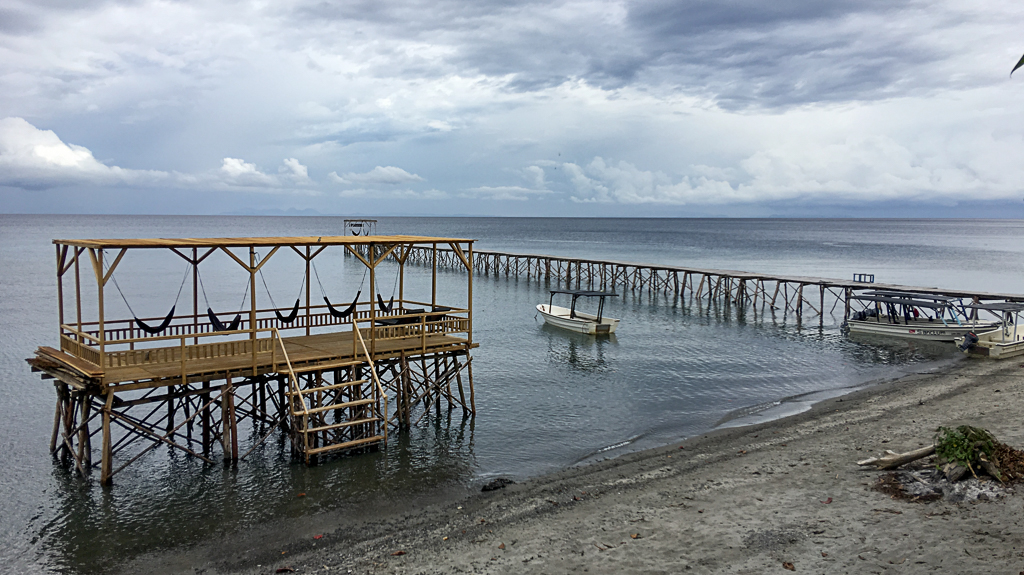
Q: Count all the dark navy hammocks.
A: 5